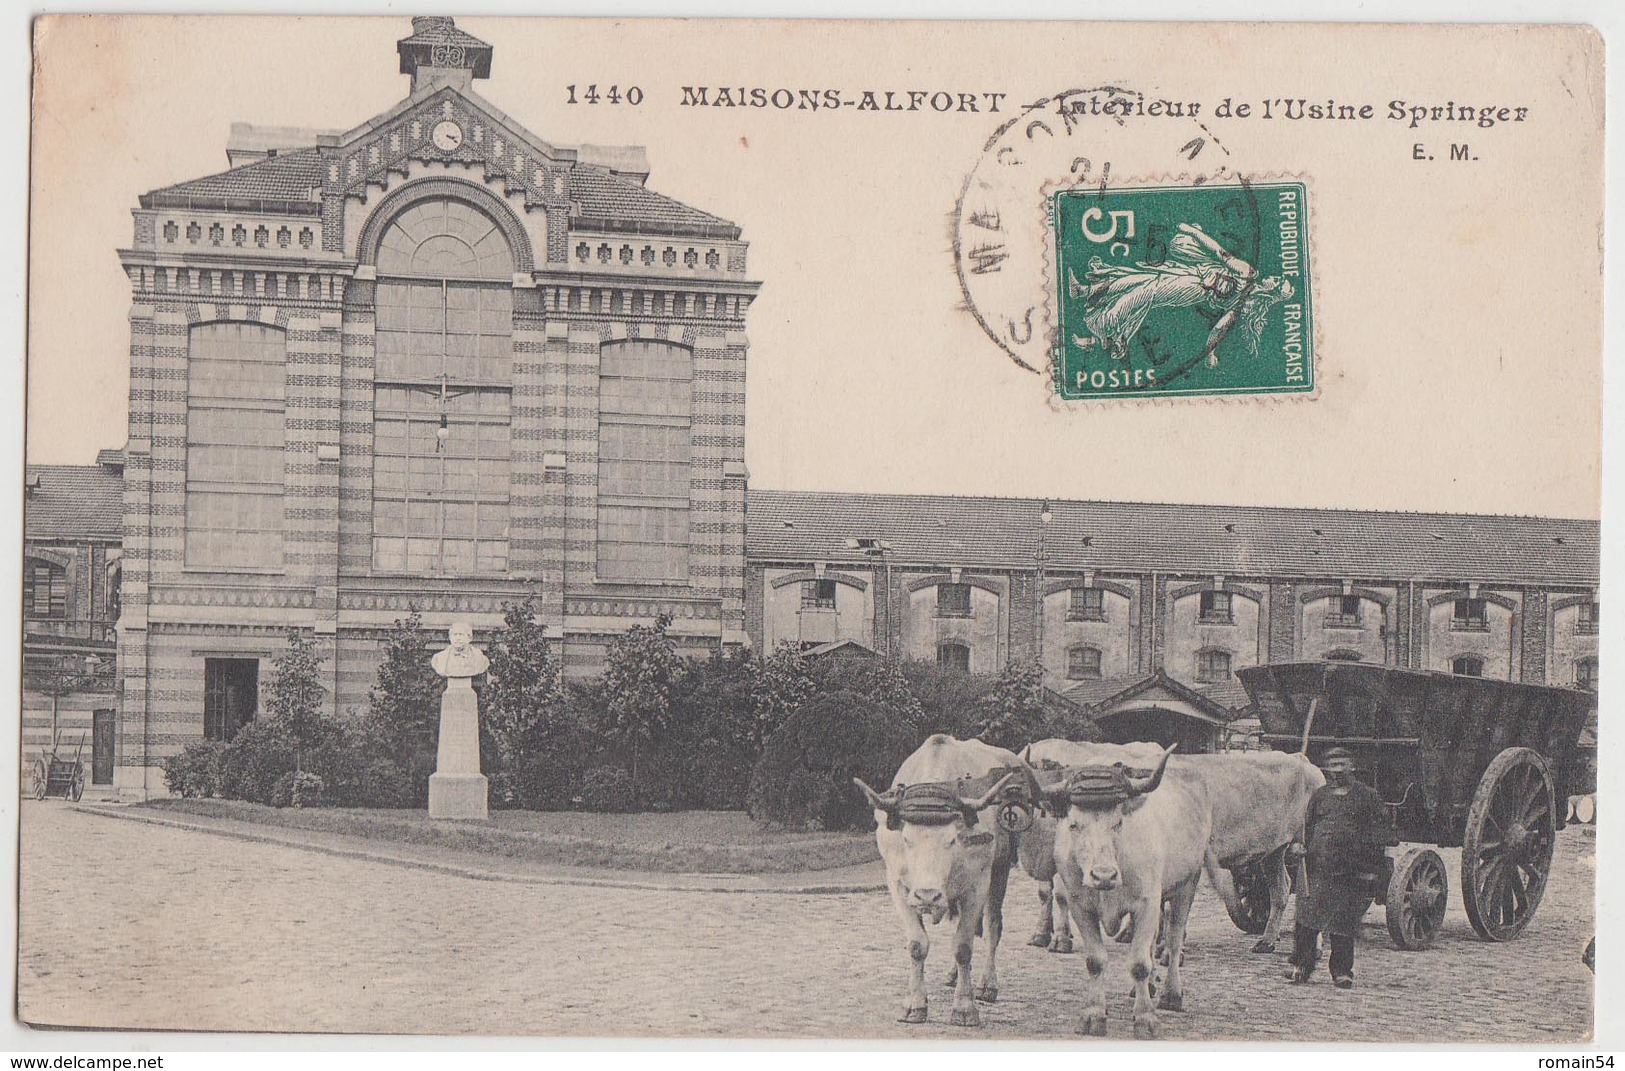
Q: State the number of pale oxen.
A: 4